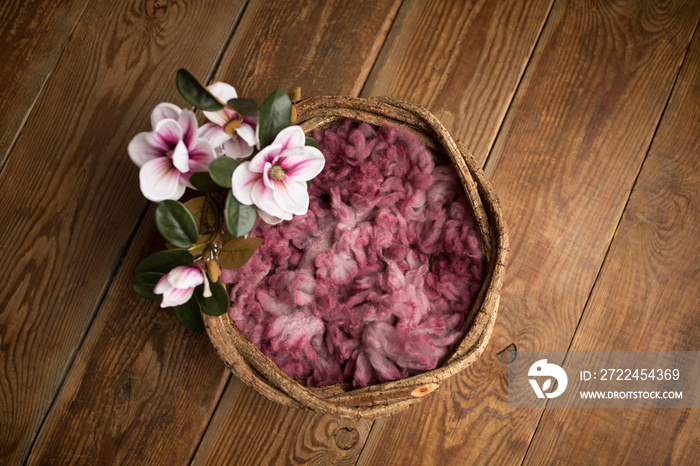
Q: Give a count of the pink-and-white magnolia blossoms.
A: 4